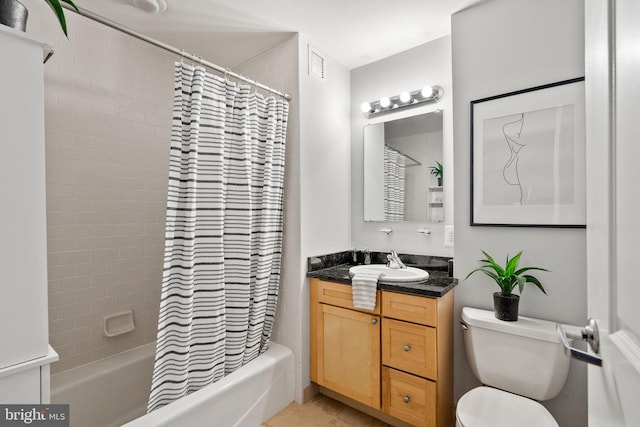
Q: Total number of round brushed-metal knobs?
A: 3